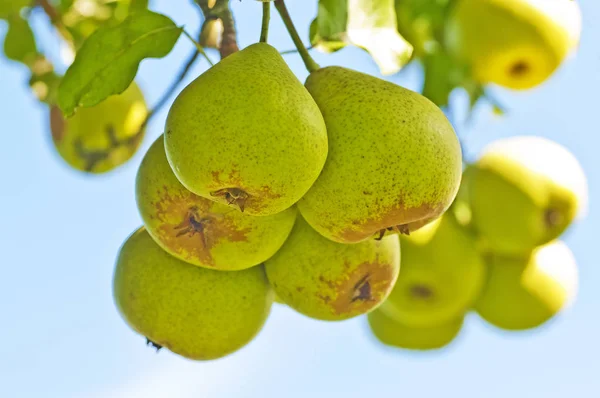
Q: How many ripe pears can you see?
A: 11